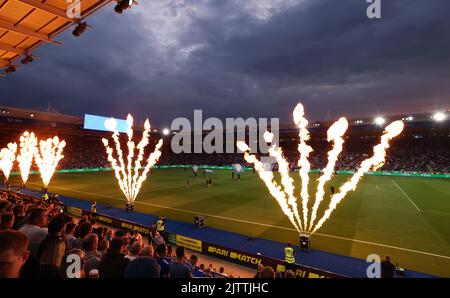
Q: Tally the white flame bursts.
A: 5